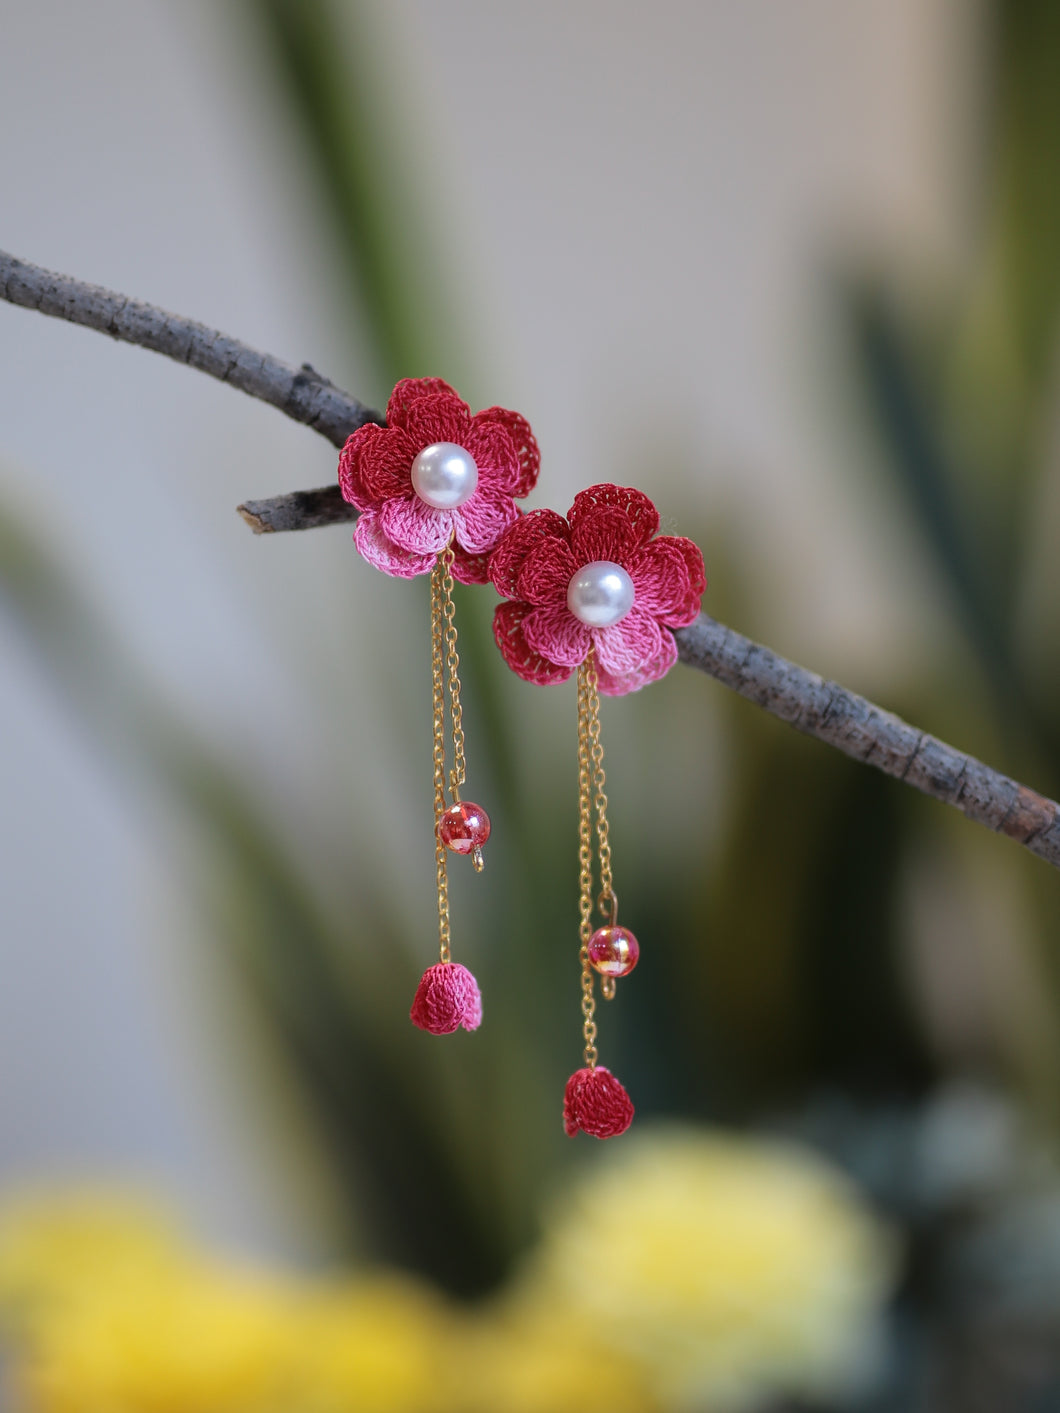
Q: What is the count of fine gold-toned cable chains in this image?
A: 4